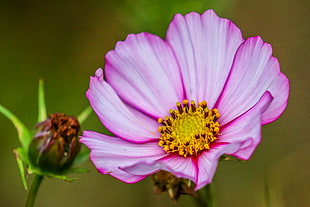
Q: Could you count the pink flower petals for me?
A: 8